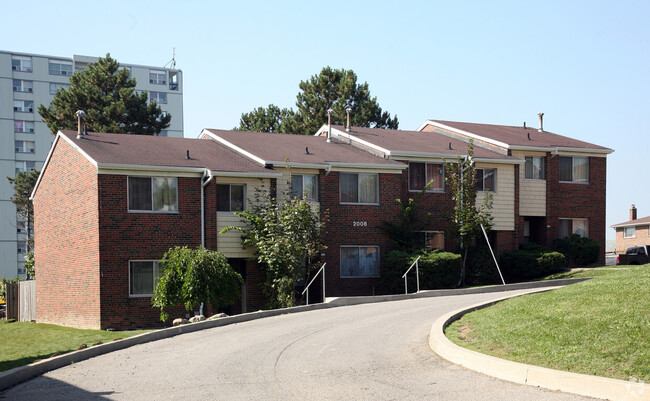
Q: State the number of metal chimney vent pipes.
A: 4